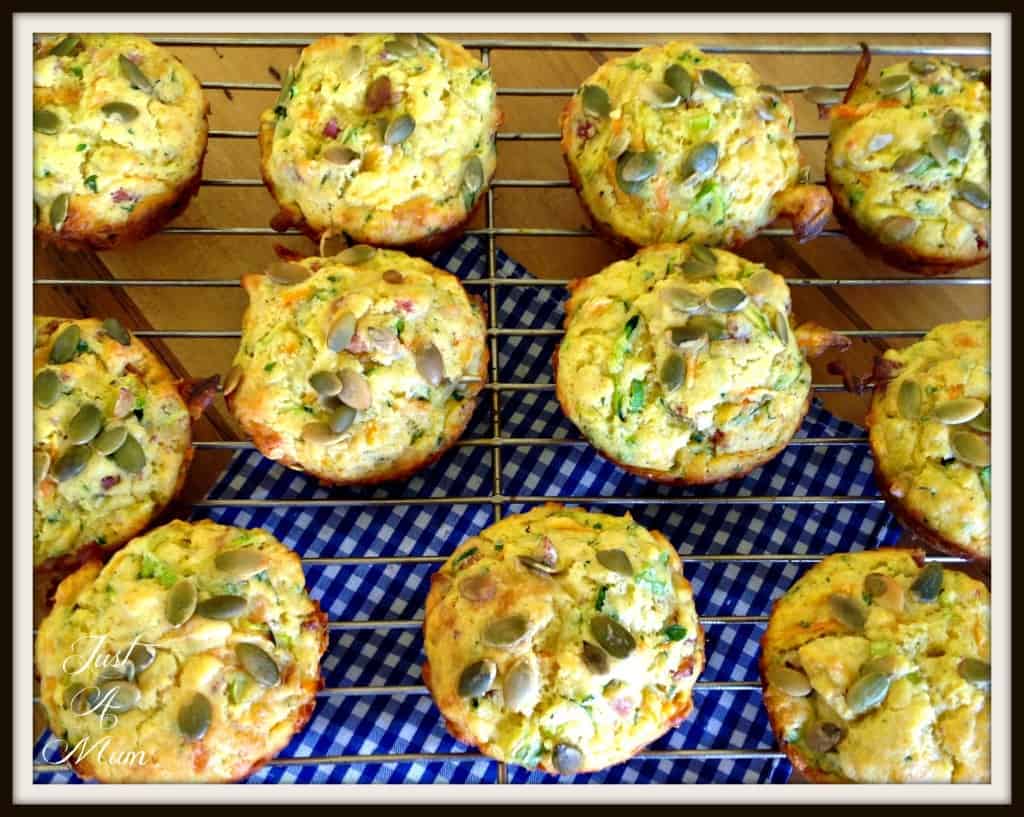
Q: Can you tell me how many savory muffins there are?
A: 11